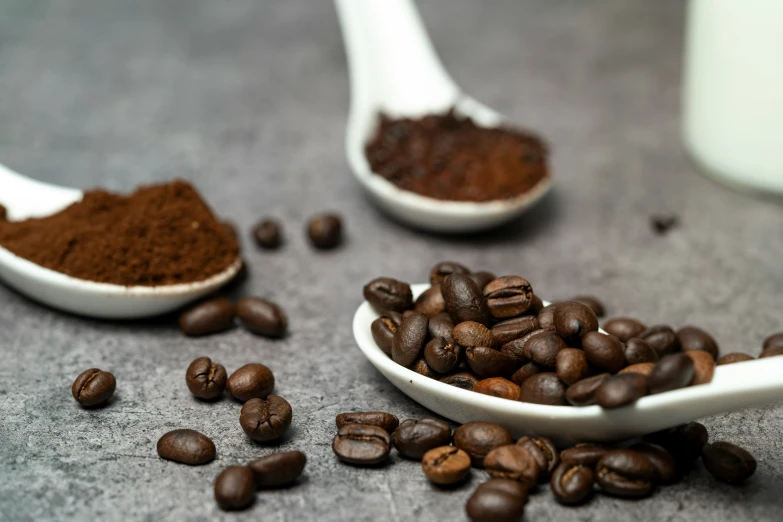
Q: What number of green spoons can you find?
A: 0